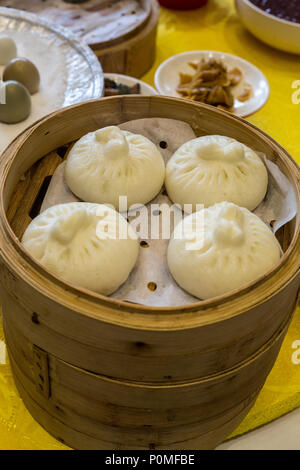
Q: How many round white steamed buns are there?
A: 4